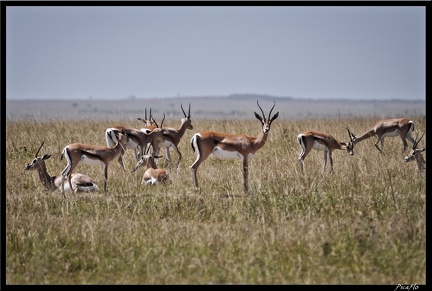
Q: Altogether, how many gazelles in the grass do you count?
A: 10